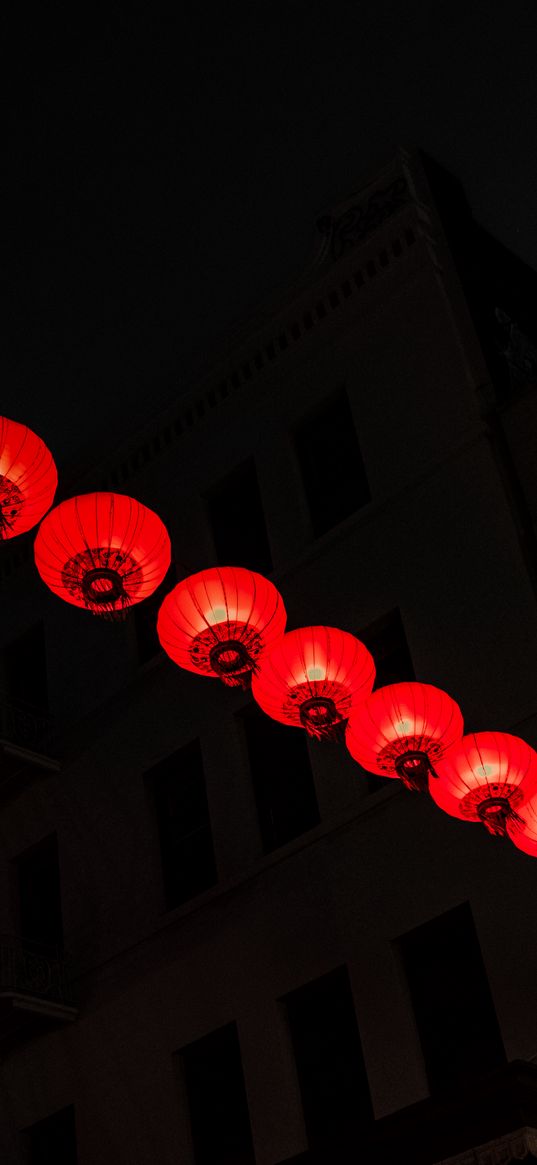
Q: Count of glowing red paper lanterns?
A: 7